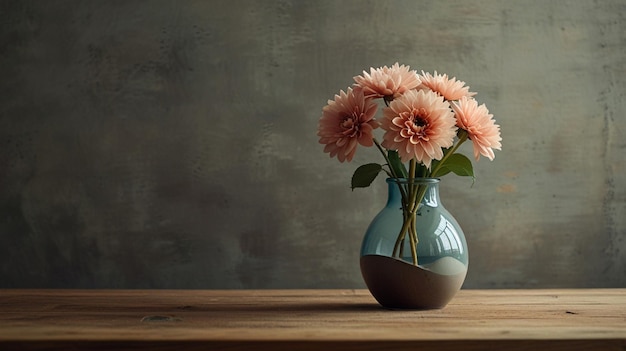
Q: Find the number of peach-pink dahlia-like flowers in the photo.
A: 5